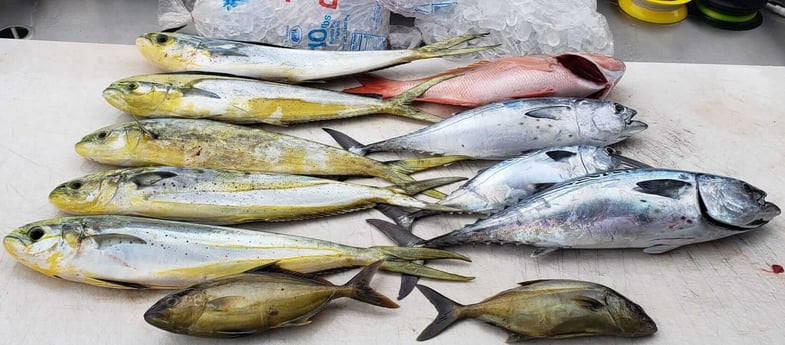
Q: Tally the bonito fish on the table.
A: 3